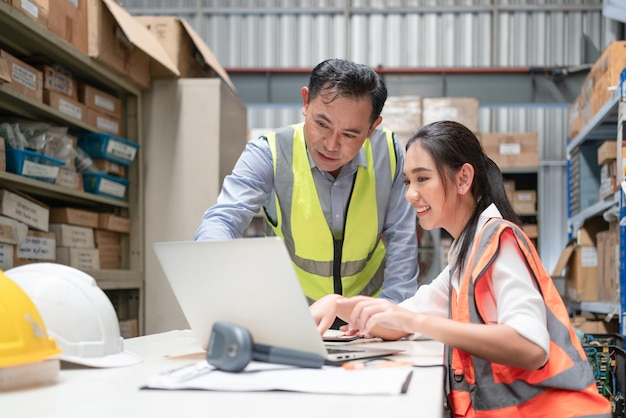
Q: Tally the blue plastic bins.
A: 3